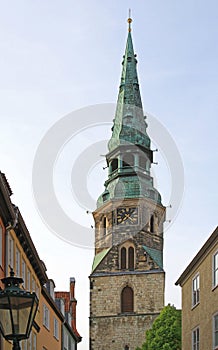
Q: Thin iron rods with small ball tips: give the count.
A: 8